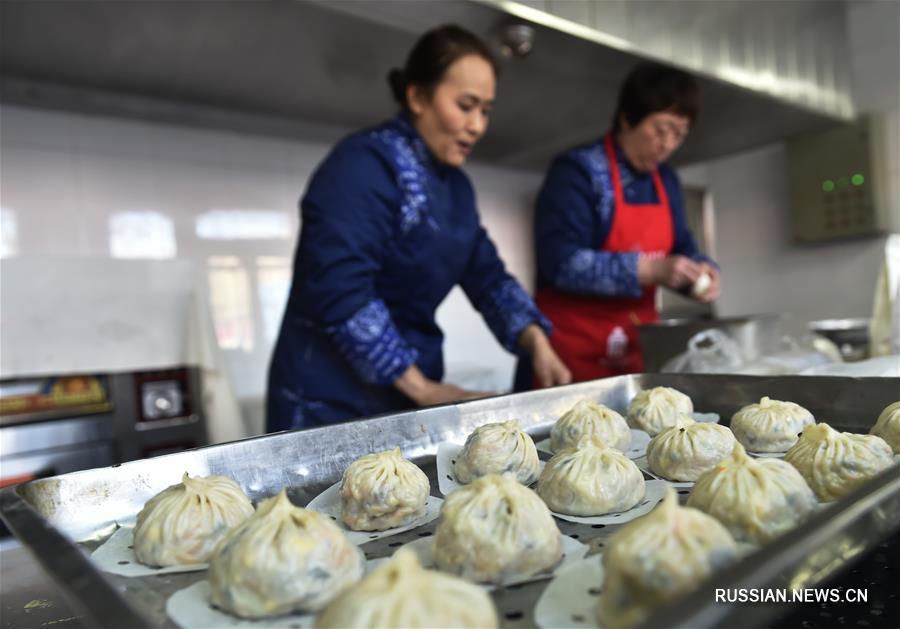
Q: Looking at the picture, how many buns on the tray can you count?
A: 15